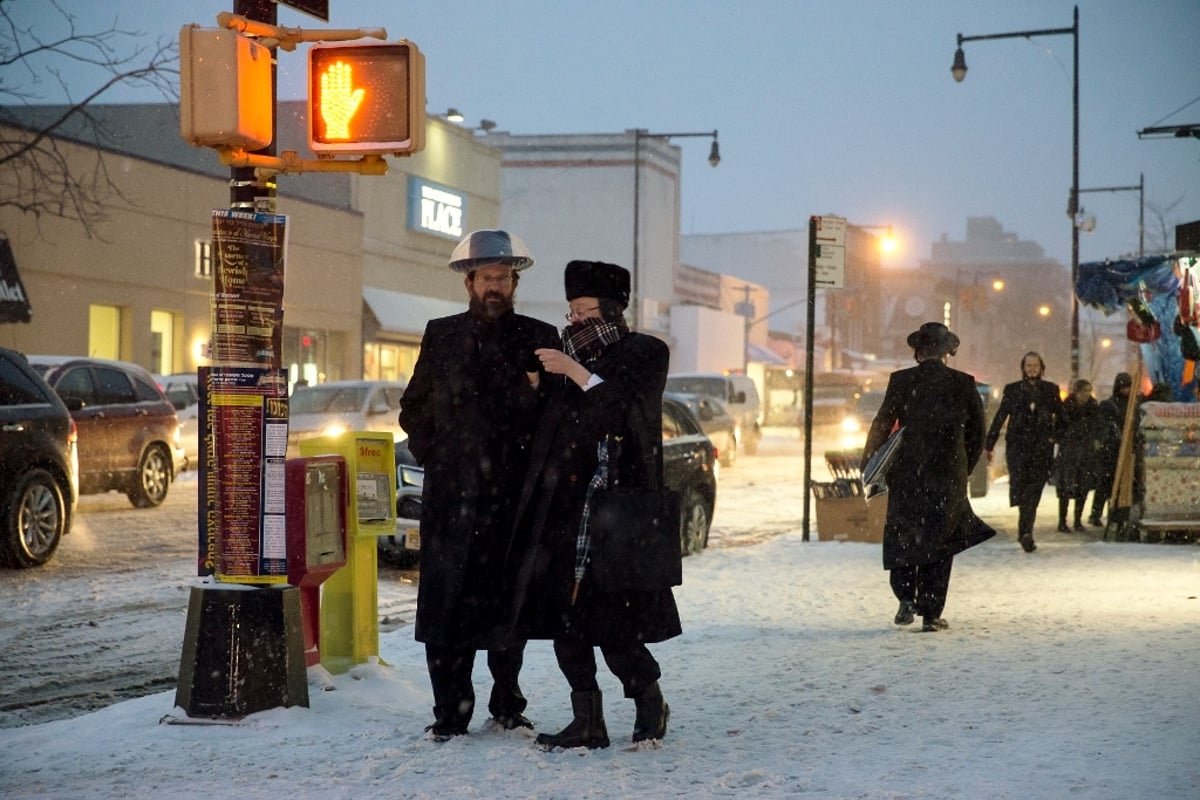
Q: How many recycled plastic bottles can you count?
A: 0